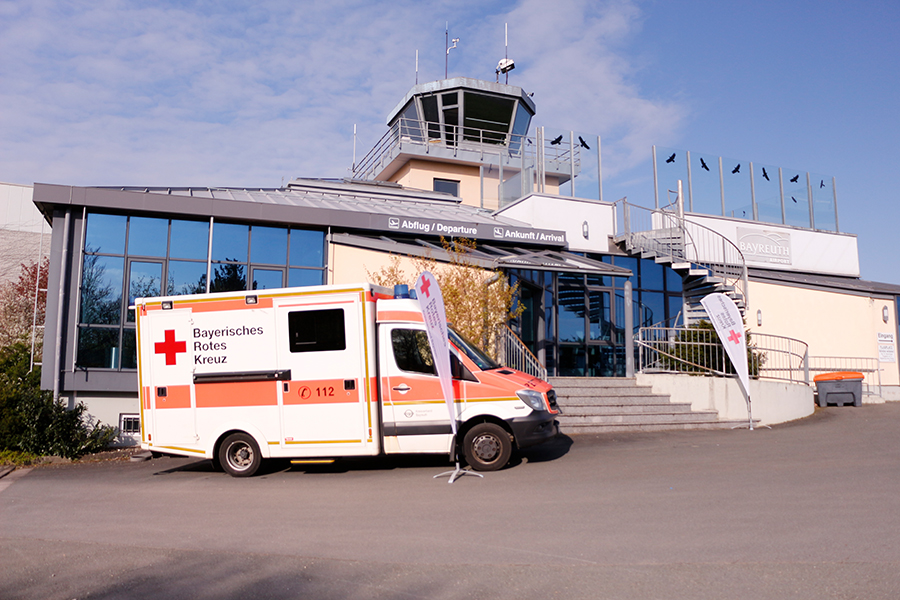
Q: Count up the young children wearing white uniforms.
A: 0